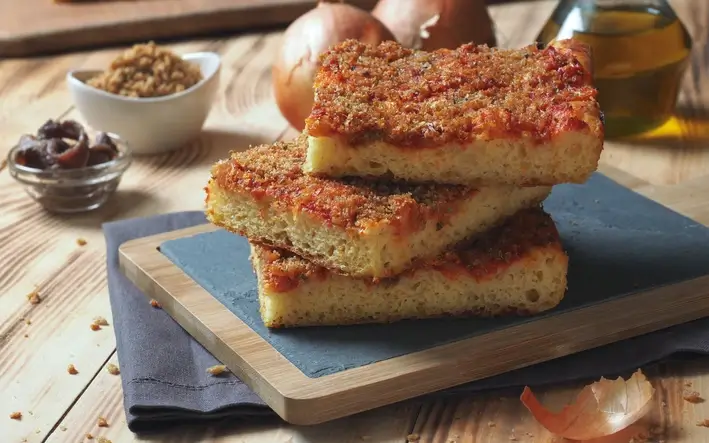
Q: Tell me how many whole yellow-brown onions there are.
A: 2